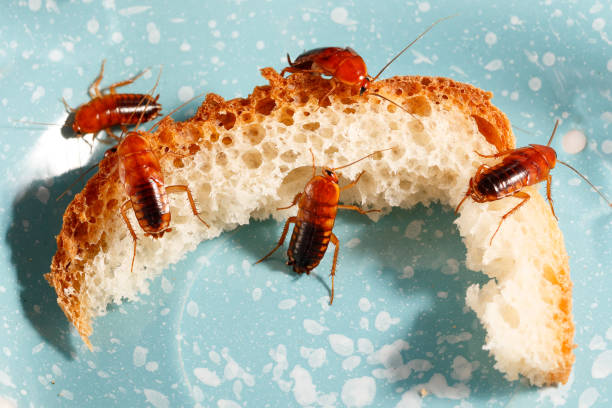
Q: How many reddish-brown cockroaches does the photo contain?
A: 5